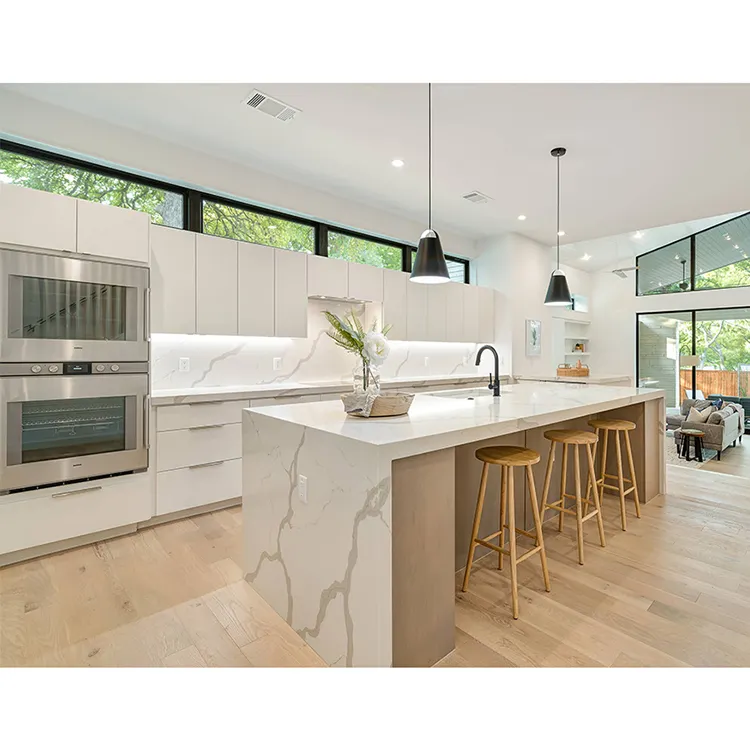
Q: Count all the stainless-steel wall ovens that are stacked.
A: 2